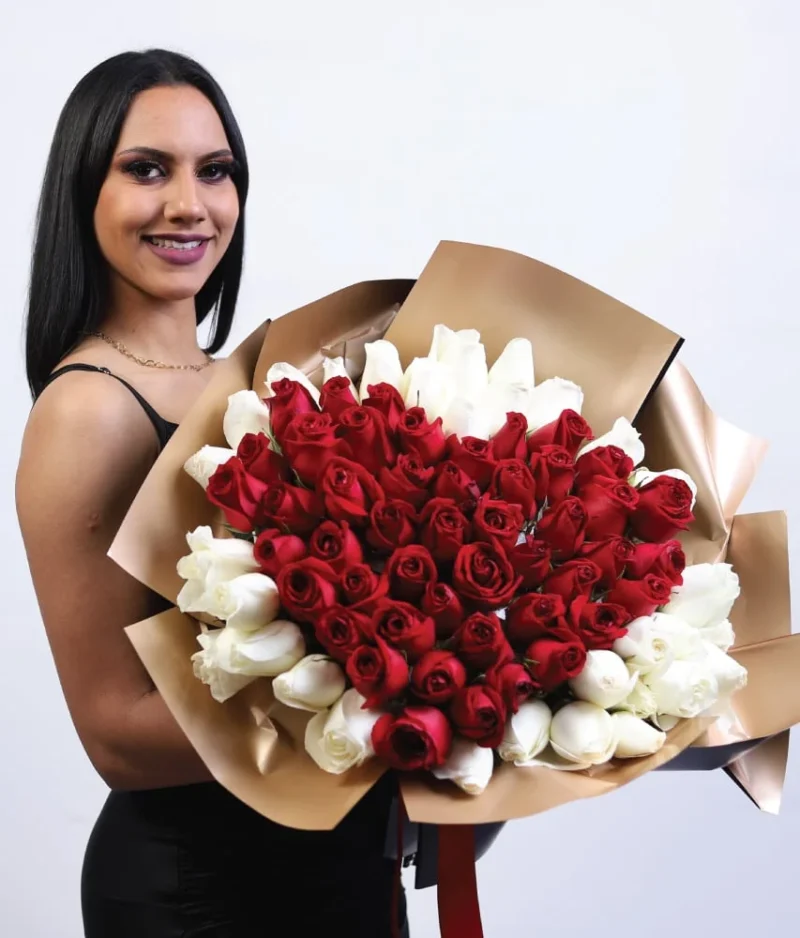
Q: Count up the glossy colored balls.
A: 0